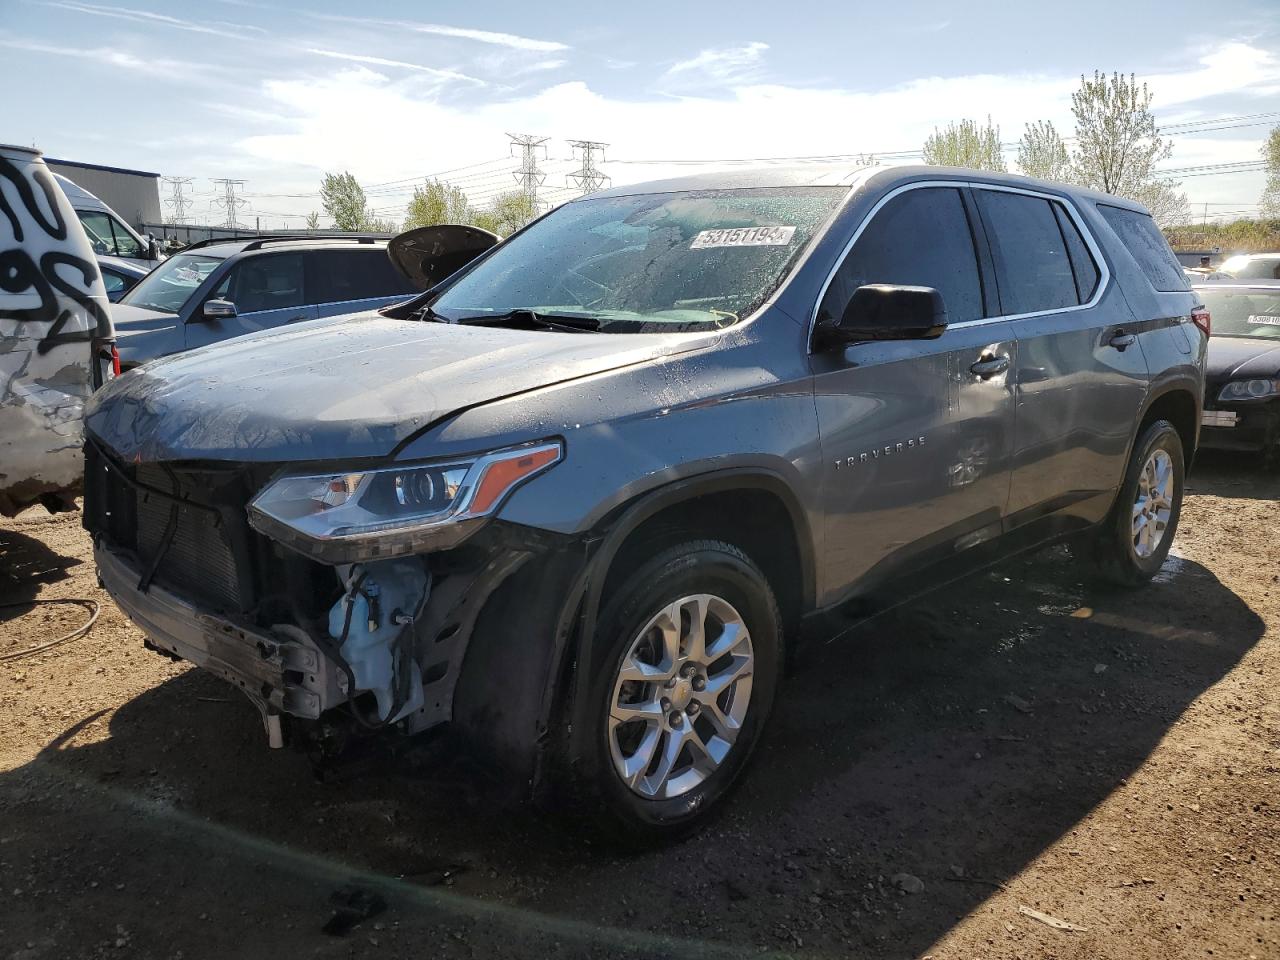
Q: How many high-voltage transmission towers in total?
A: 4